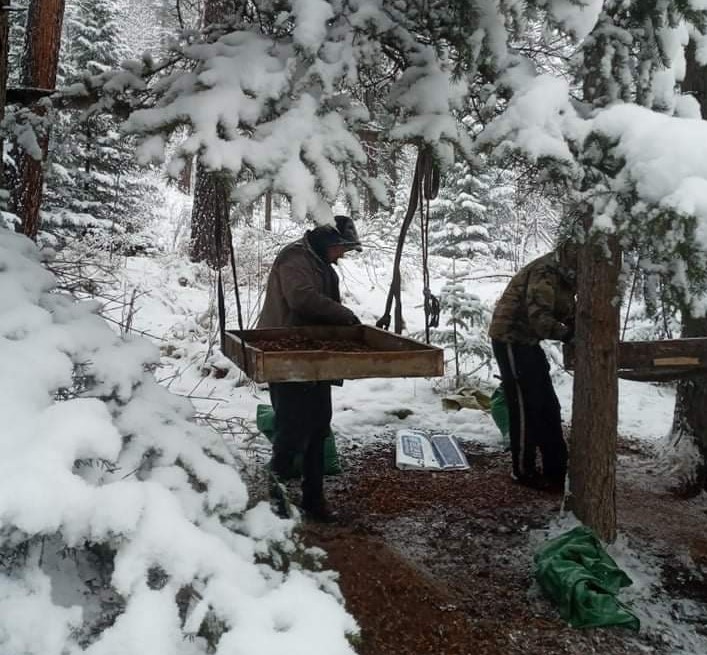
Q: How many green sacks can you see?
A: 3